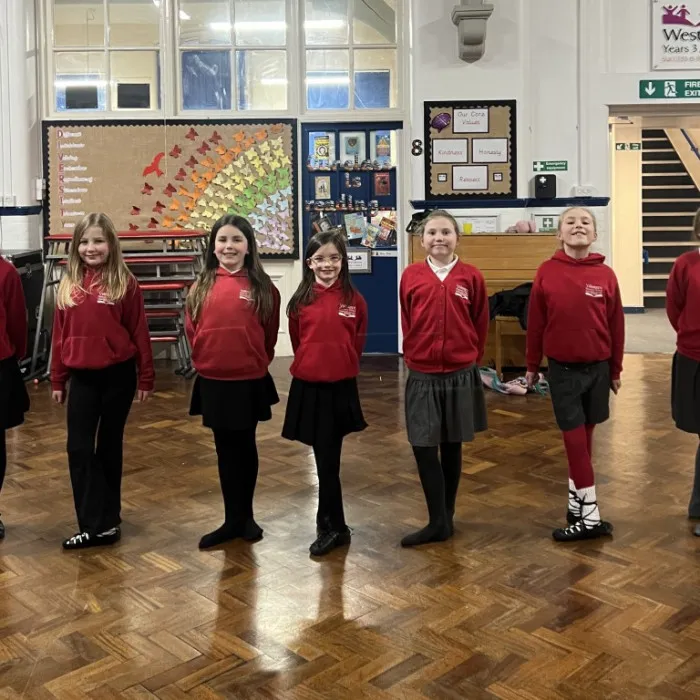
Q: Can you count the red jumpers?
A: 7